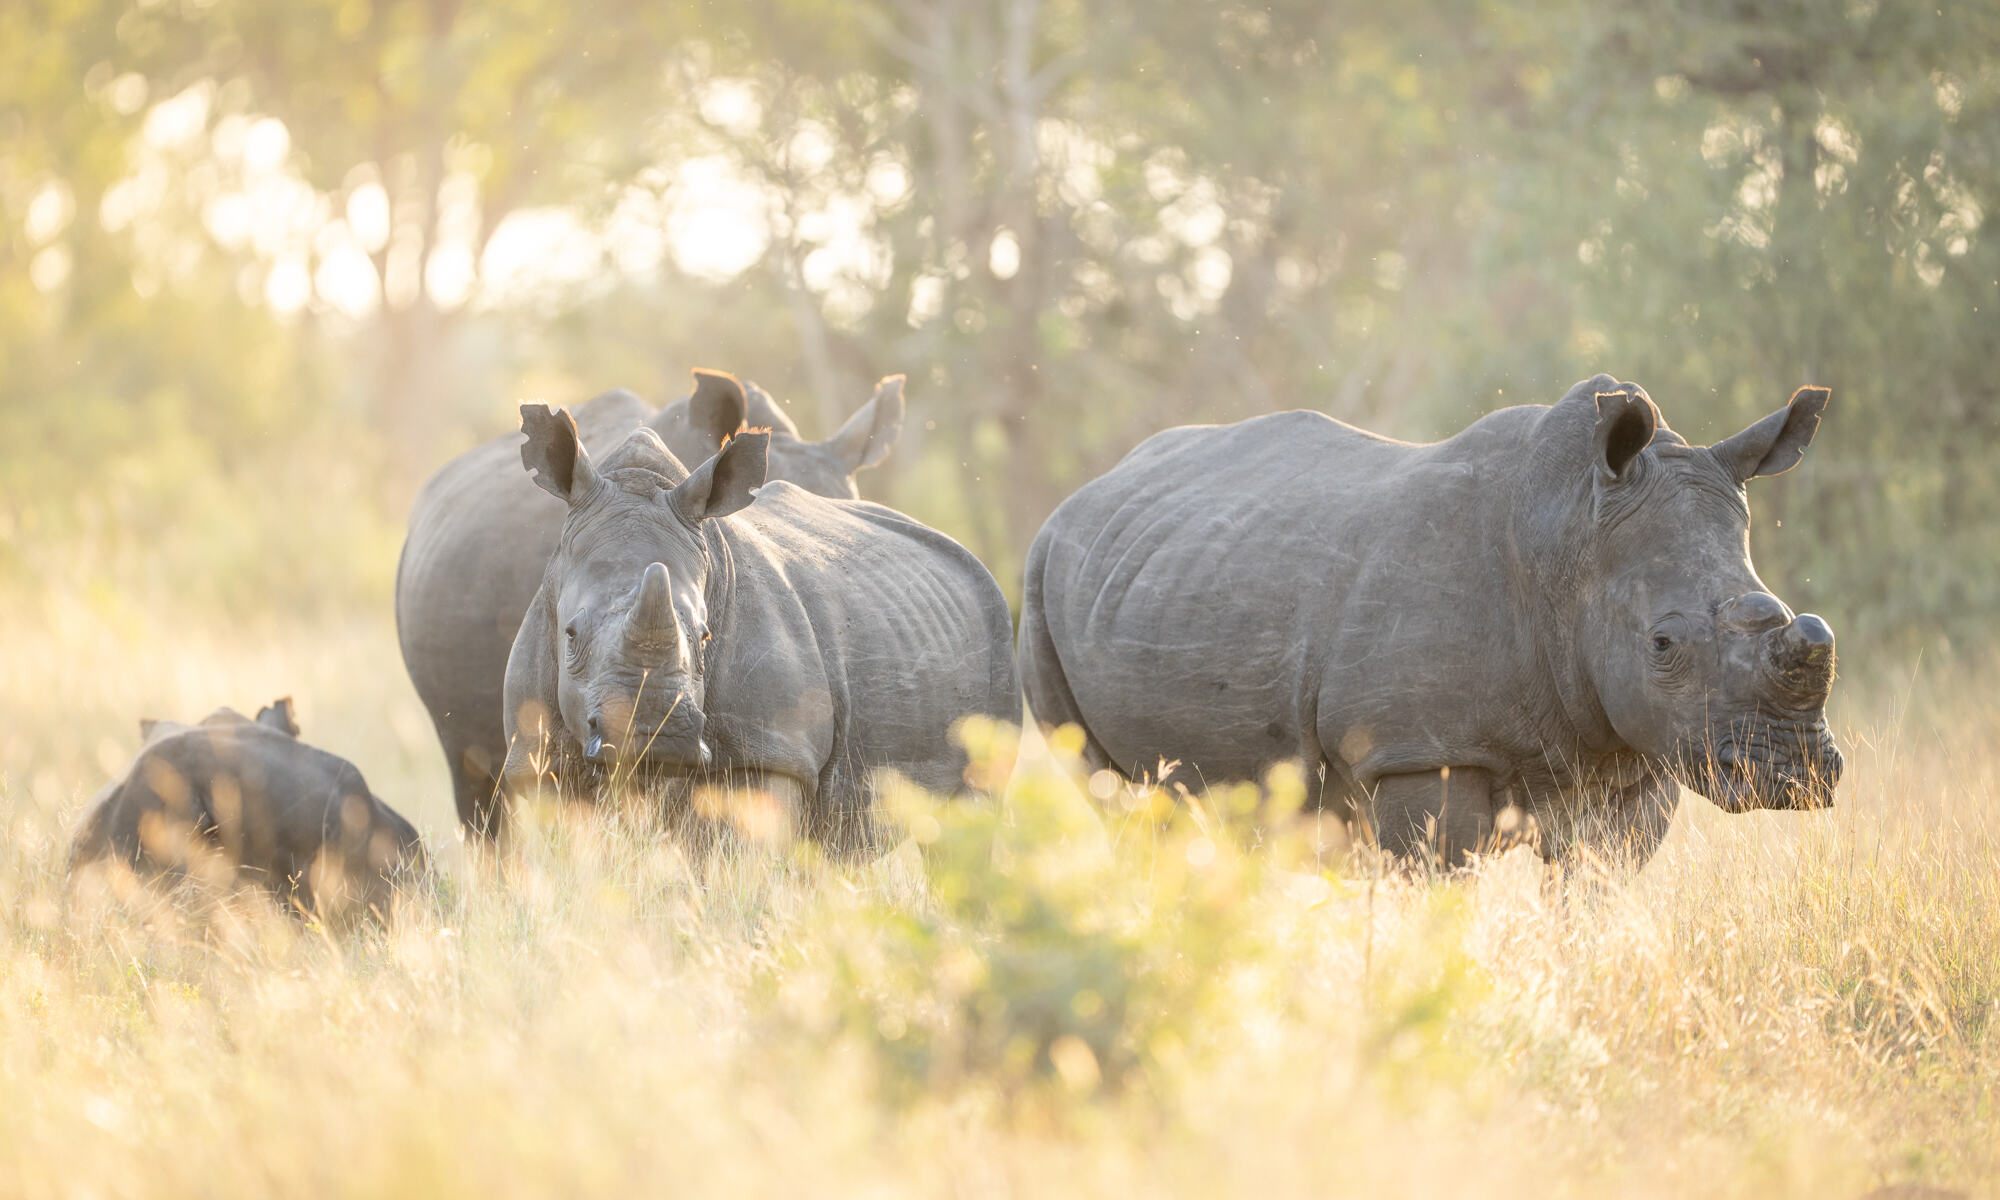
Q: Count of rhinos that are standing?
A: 3